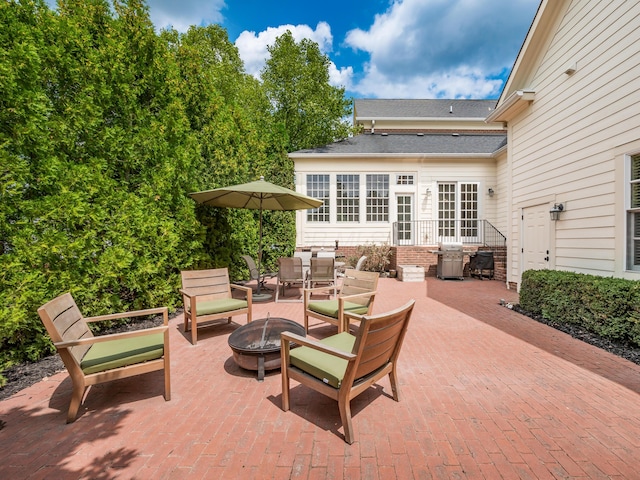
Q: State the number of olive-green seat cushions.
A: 4